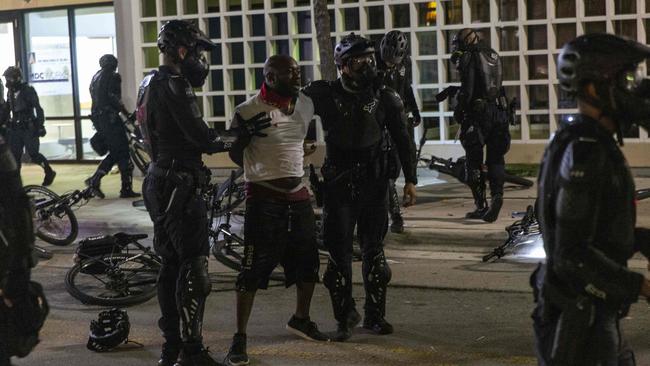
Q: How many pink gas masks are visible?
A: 0